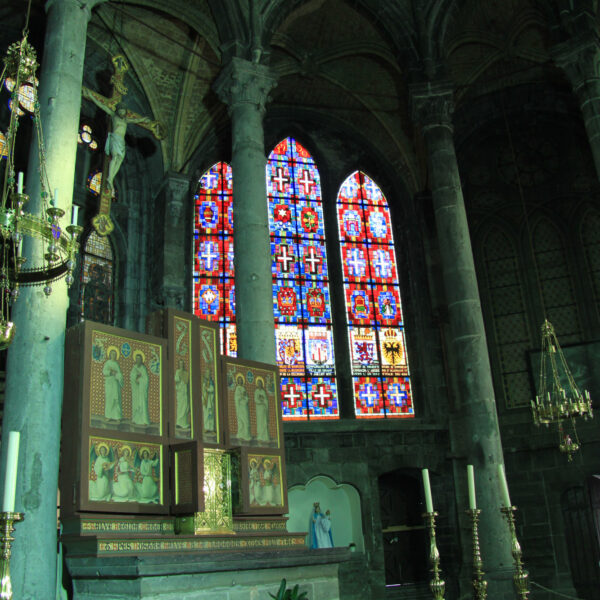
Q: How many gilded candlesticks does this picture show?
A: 4